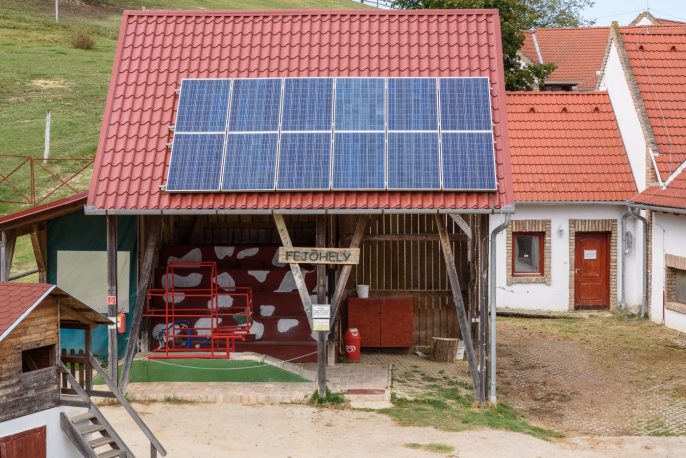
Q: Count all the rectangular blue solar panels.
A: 12